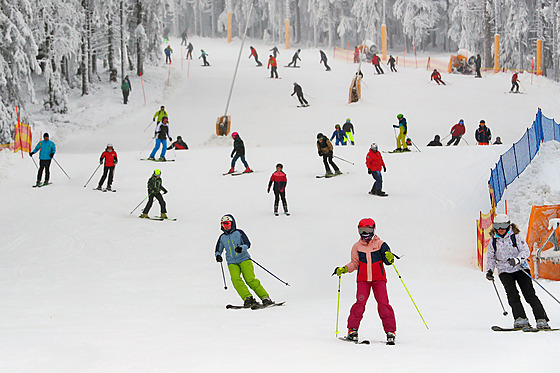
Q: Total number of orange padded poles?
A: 5